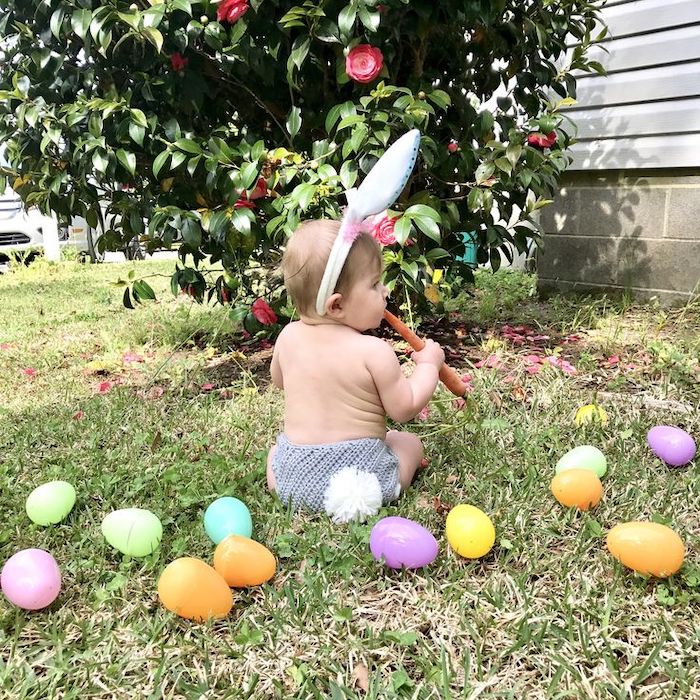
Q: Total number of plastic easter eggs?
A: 13